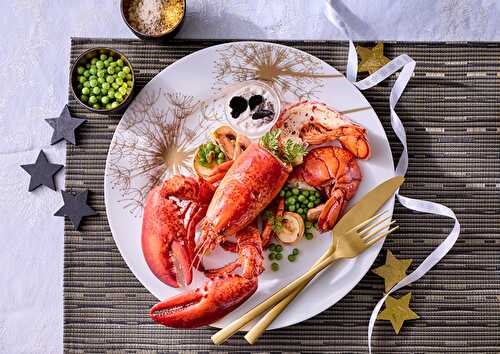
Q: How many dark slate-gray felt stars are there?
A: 3